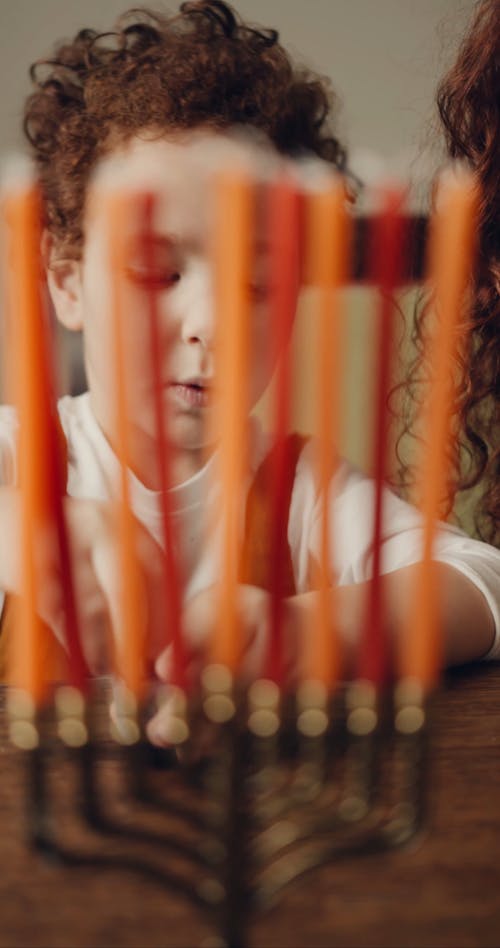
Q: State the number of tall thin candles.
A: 9